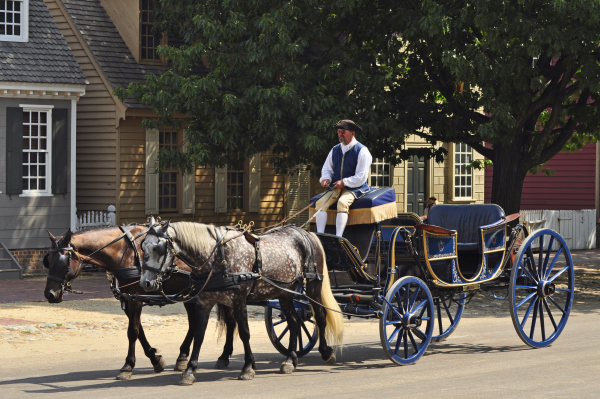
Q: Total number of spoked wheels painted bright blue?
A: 4